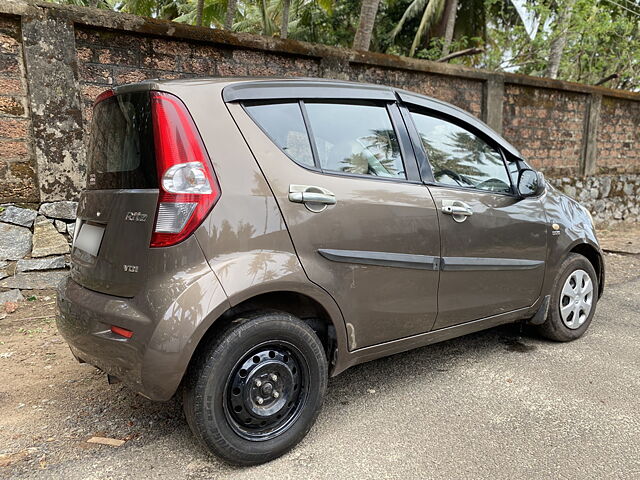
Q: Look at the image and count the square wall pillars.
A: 4